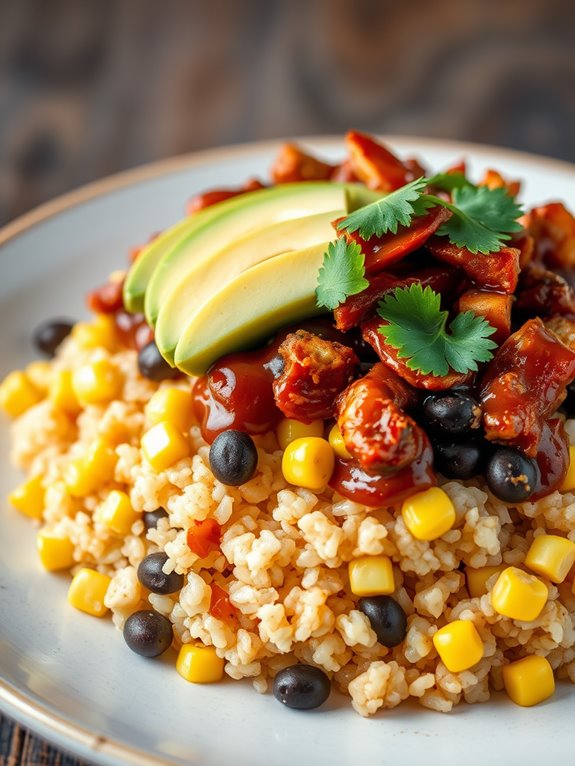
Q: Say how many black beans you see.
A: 11